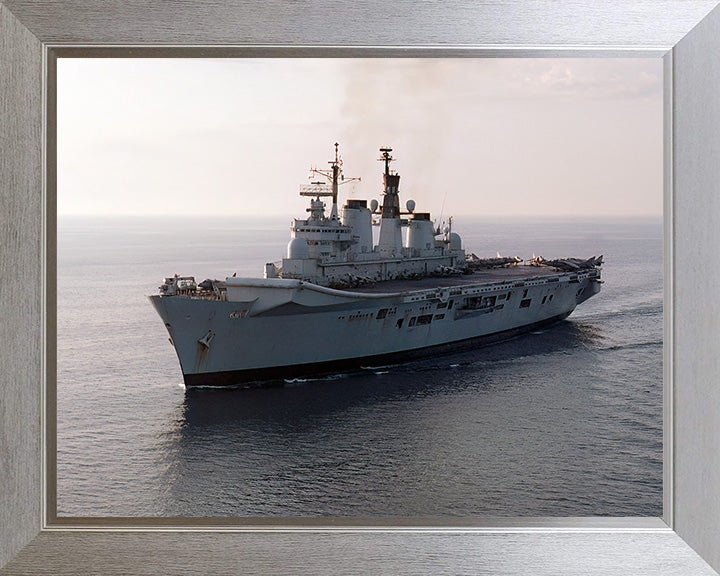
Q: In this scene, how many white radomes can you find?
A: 4